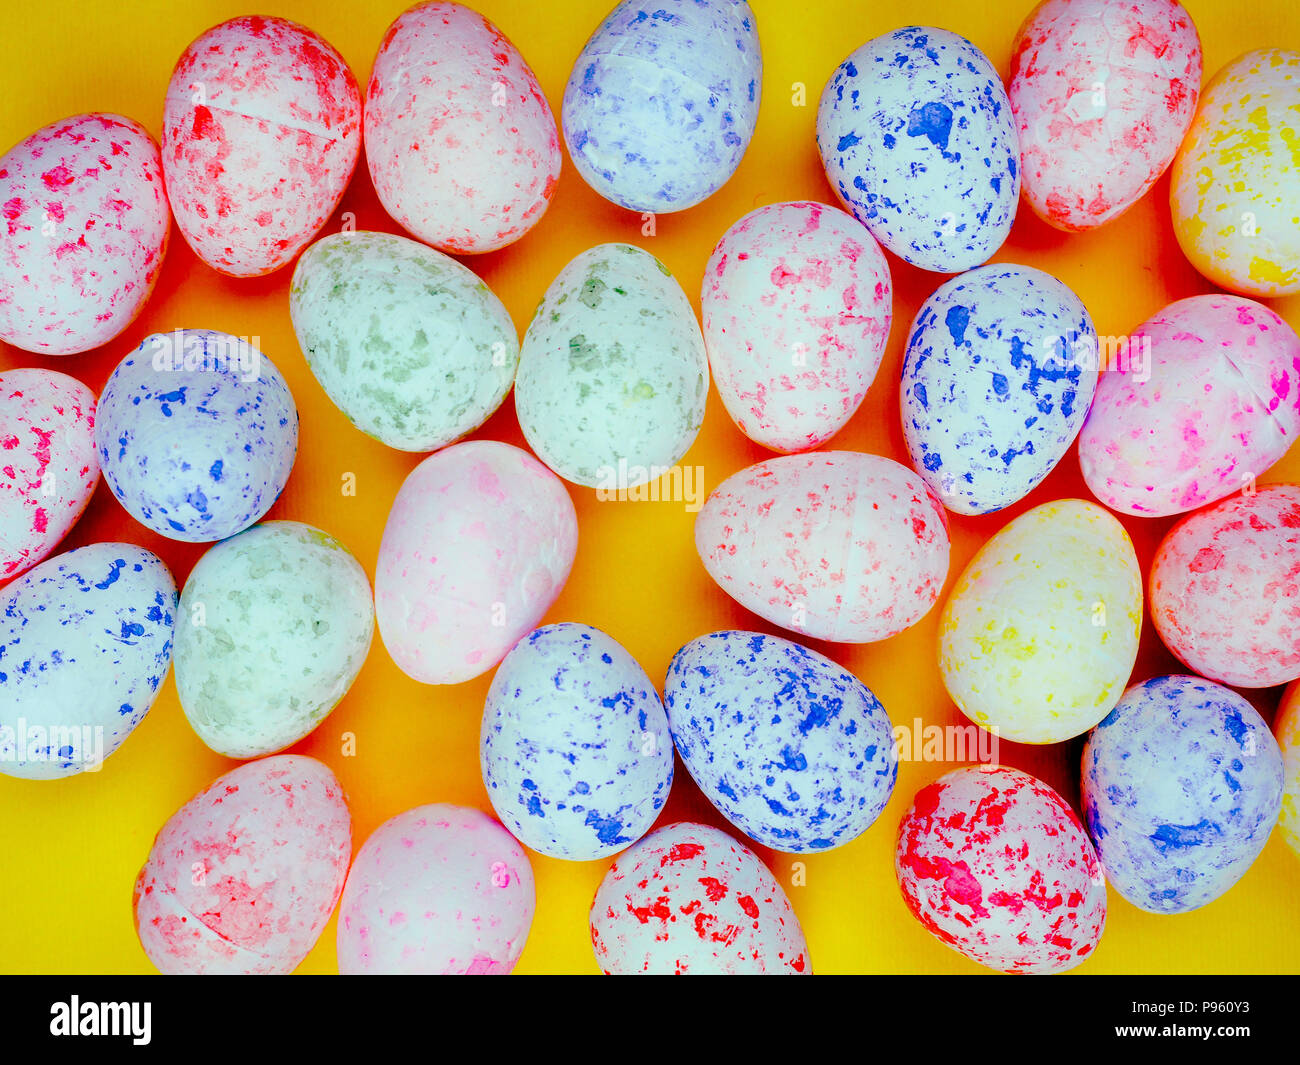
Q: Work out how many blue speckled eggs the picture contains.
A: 8